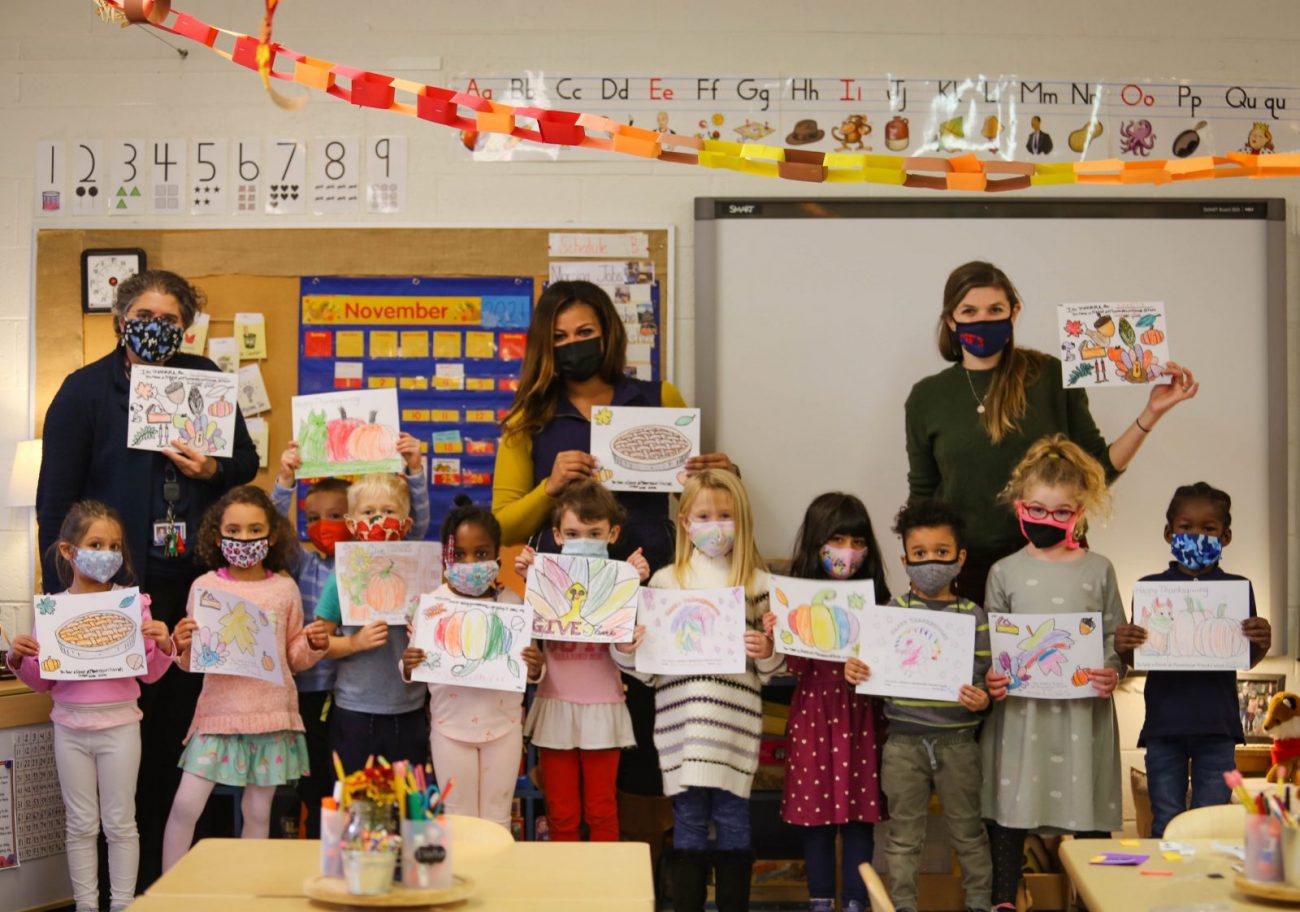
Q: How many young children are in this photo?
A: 11